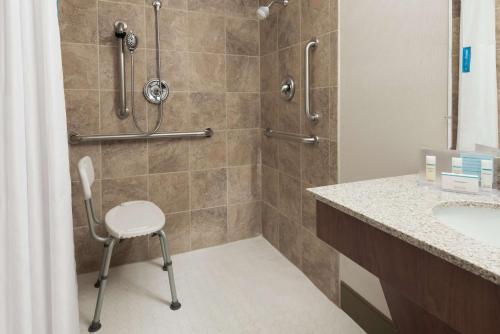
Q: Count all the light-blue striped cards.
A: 1